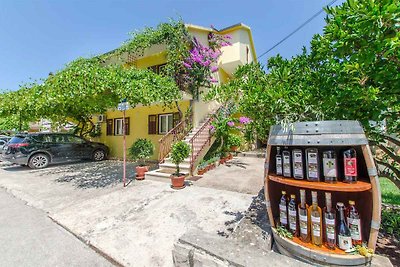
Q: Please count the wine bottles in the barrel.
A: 13